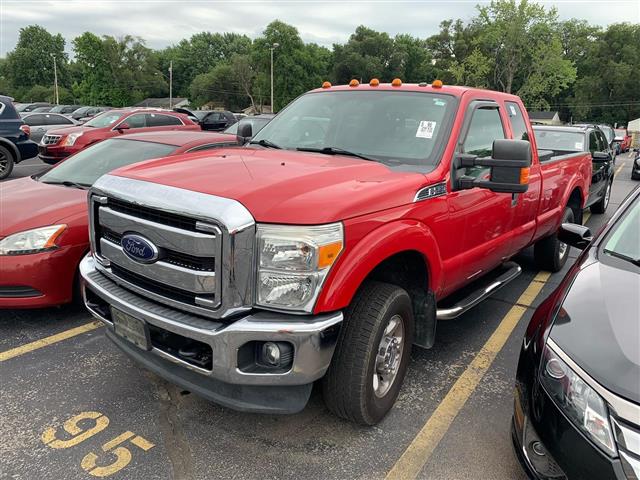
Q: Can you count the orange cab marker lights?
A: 5